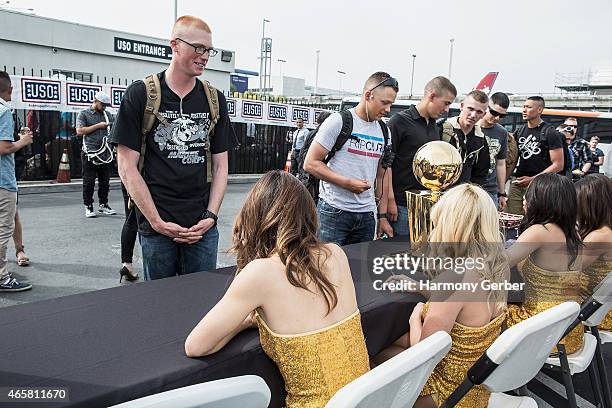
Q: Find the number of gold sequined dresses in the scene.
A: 4